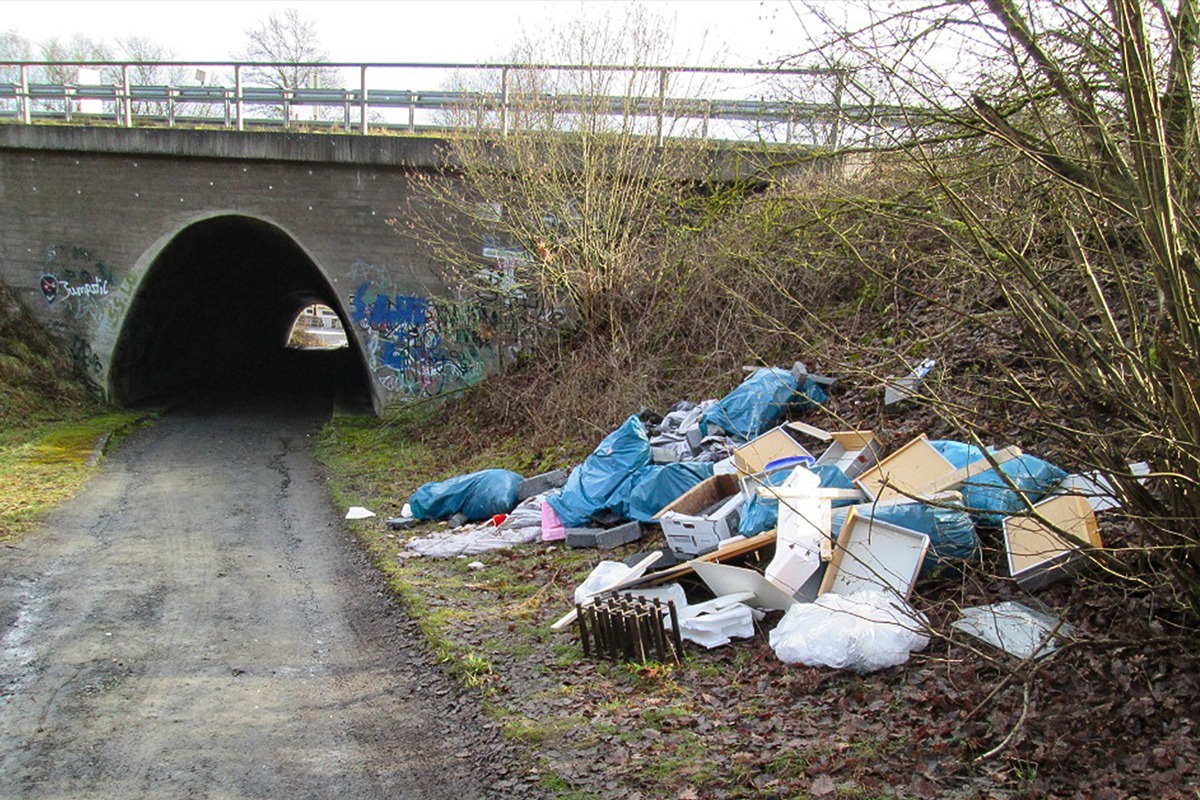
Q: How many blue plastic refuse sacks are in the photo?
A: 8